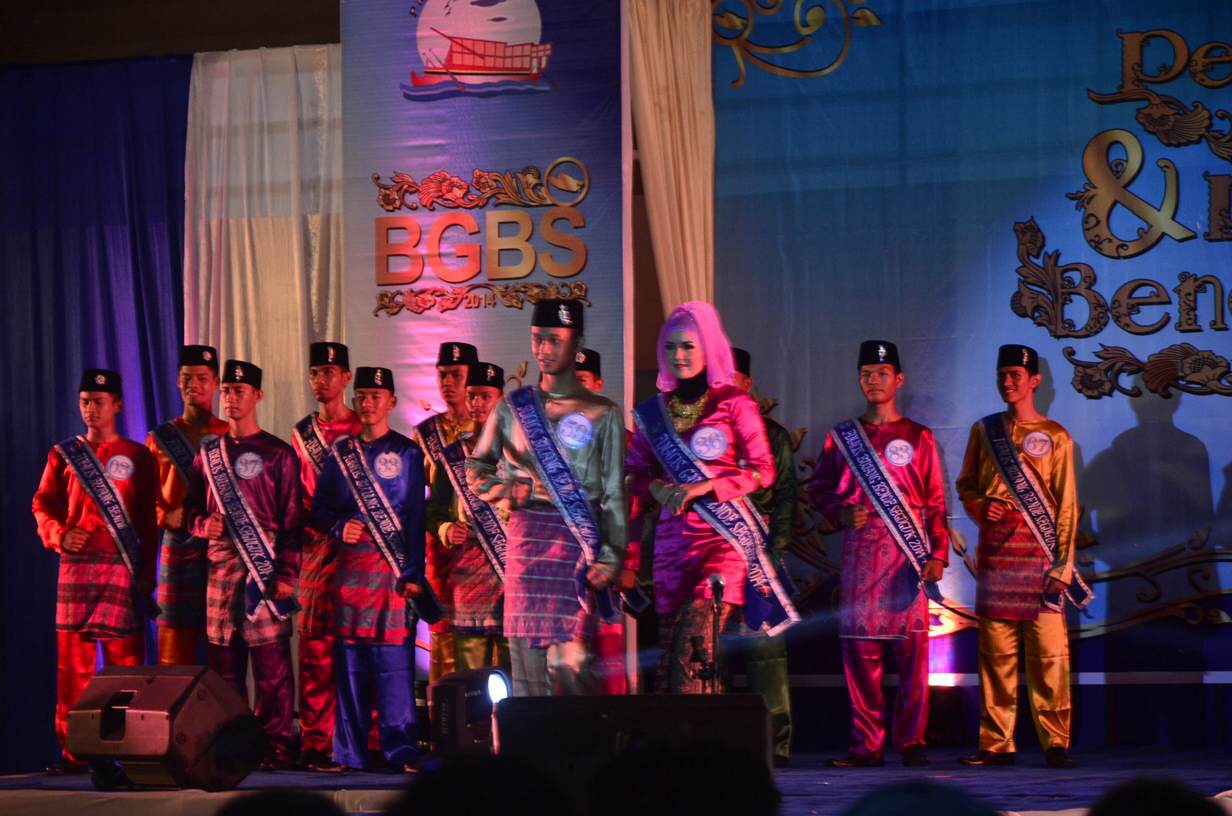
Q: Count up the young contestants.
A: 13